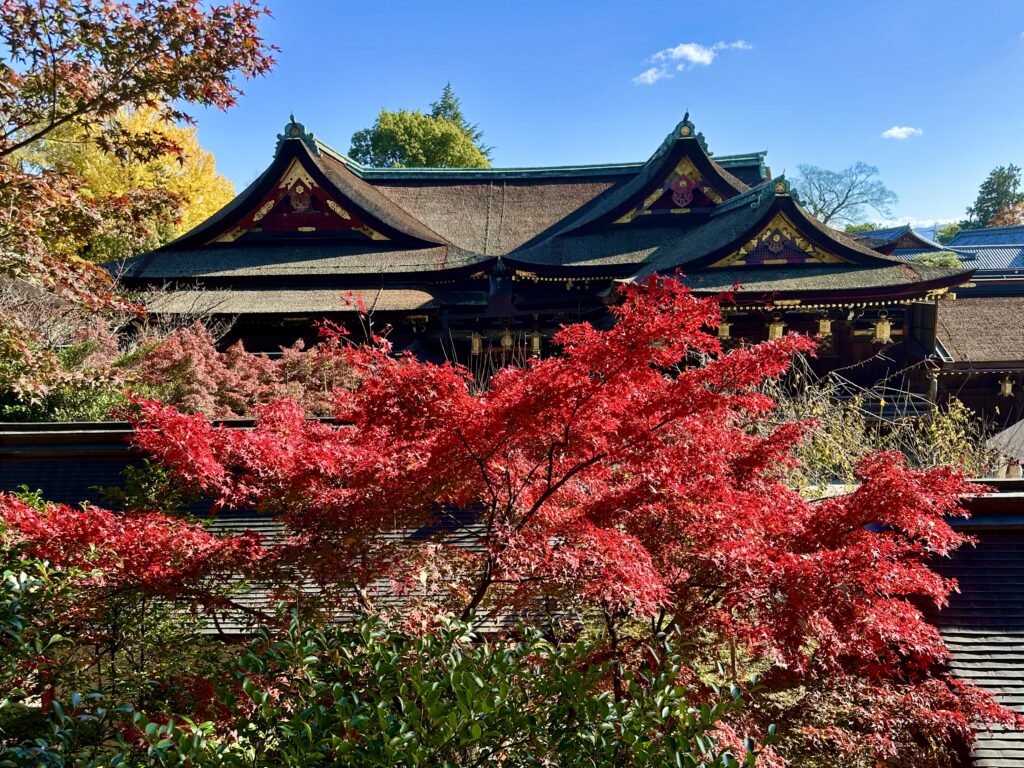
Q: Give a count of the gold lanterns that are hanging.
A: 8